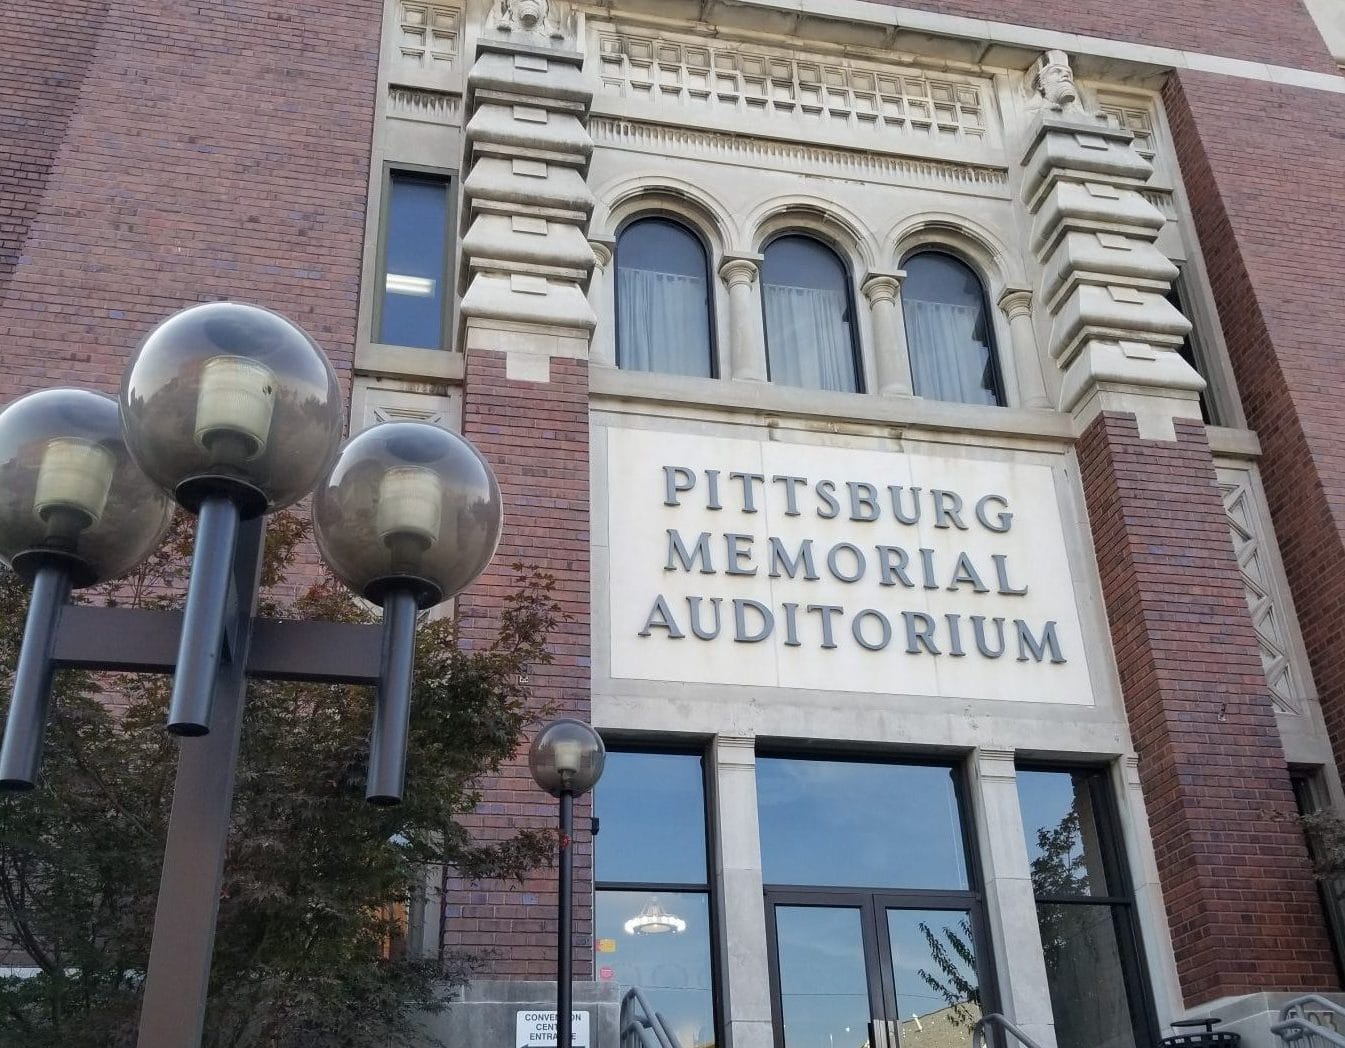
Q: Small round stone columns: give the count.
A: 4